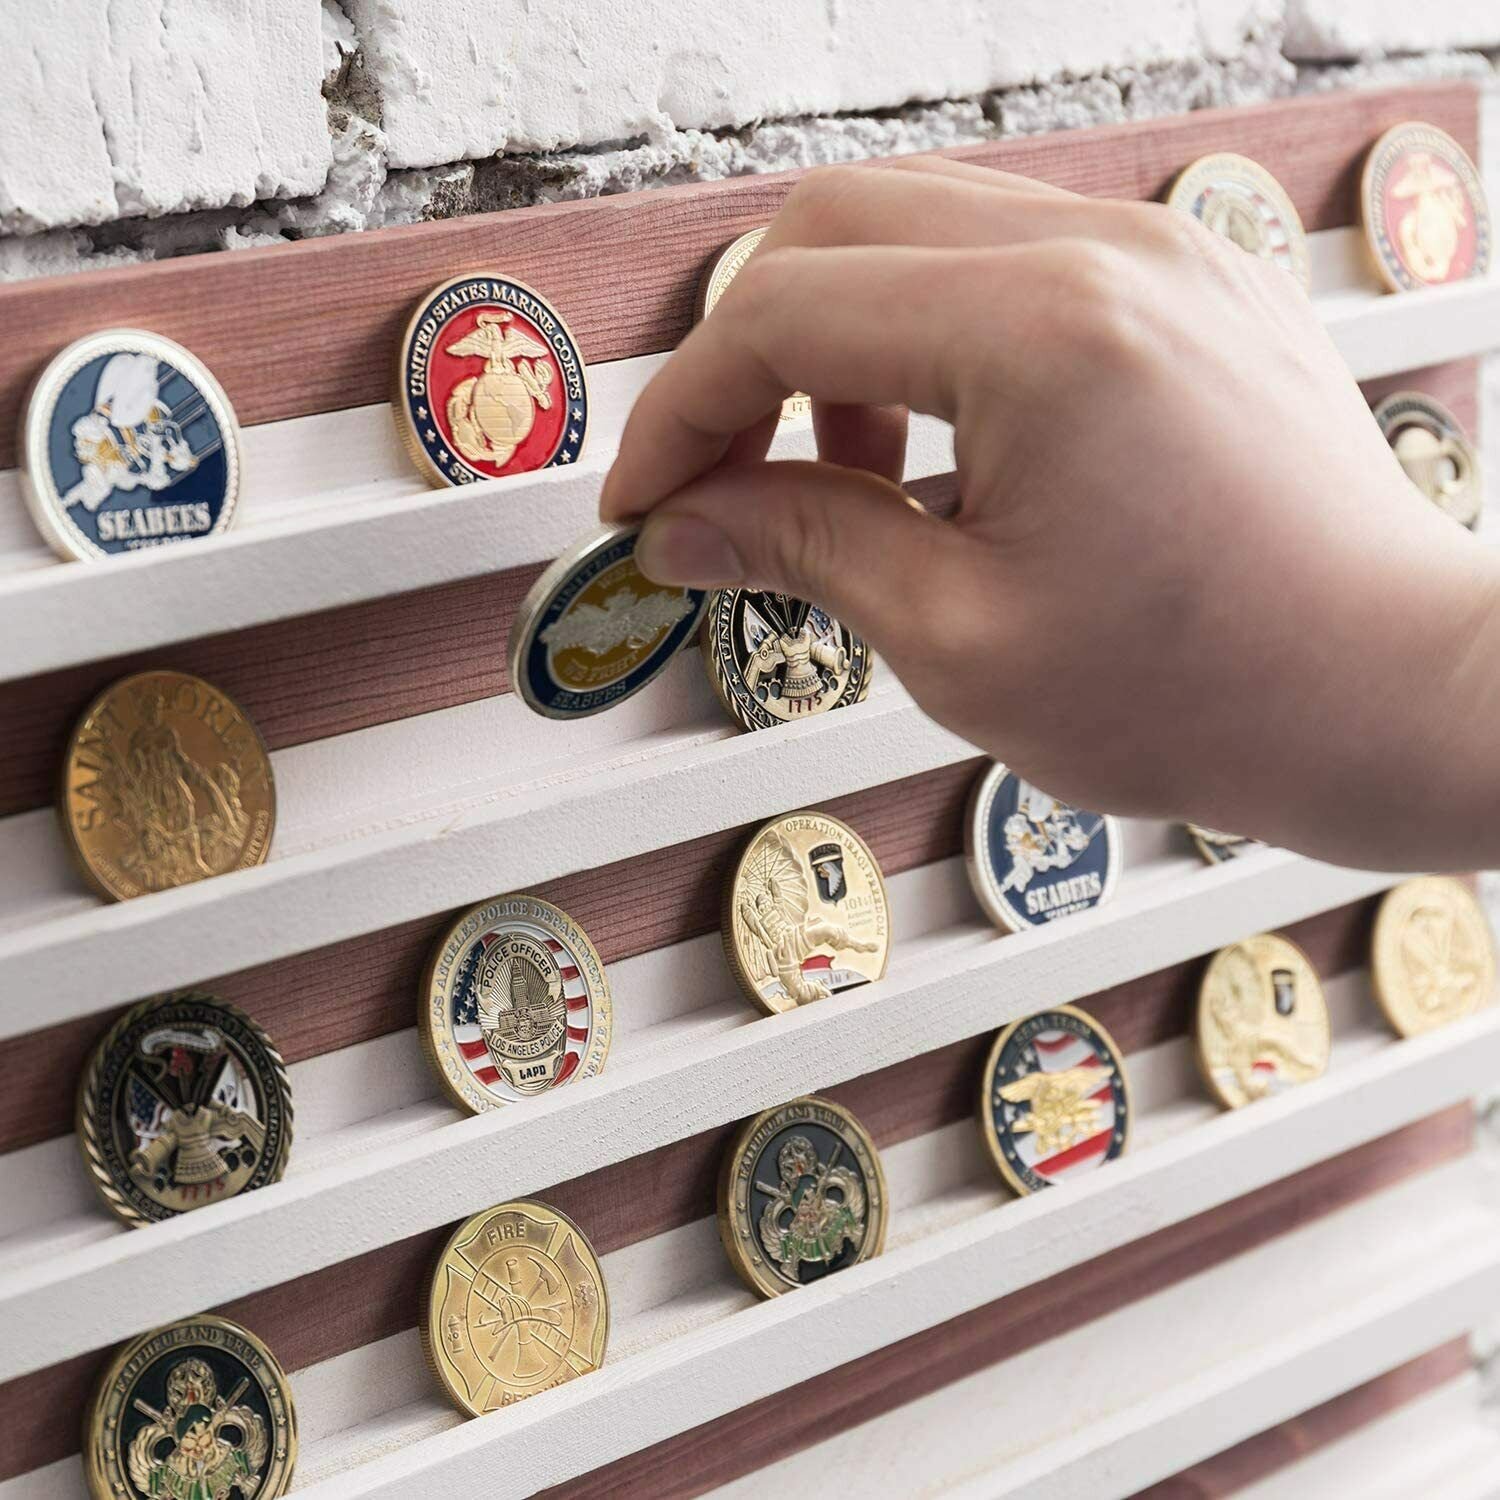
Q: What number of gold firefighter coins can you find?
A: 1